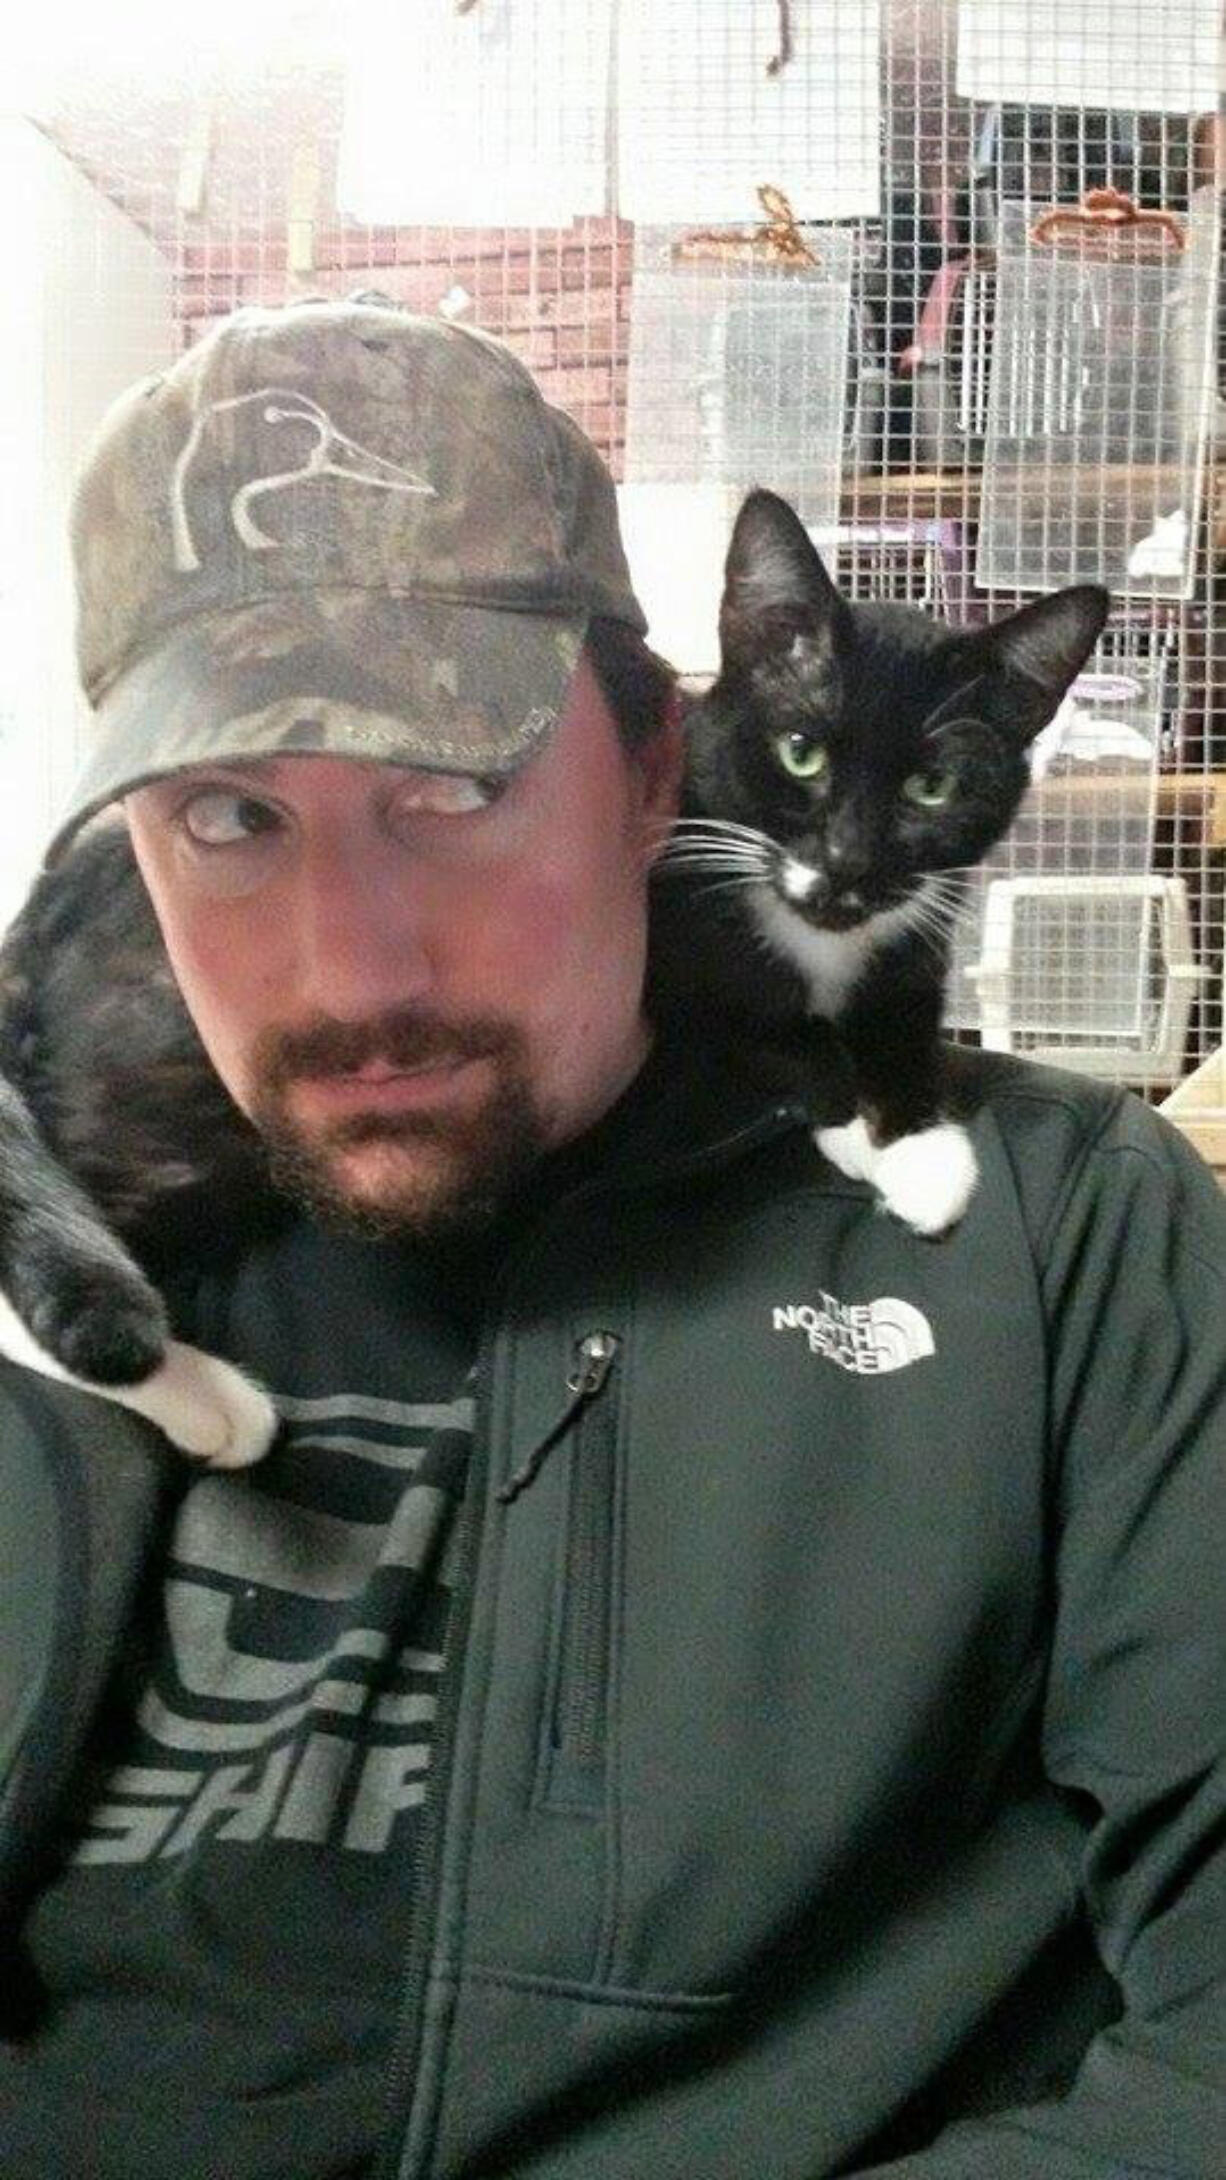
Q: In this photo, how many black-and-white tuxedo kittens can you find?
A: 1